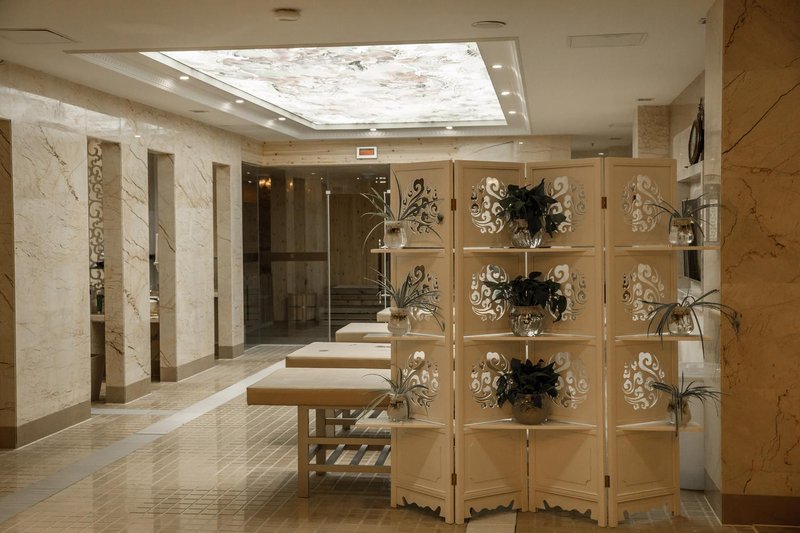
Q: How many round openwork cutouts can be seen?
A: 12